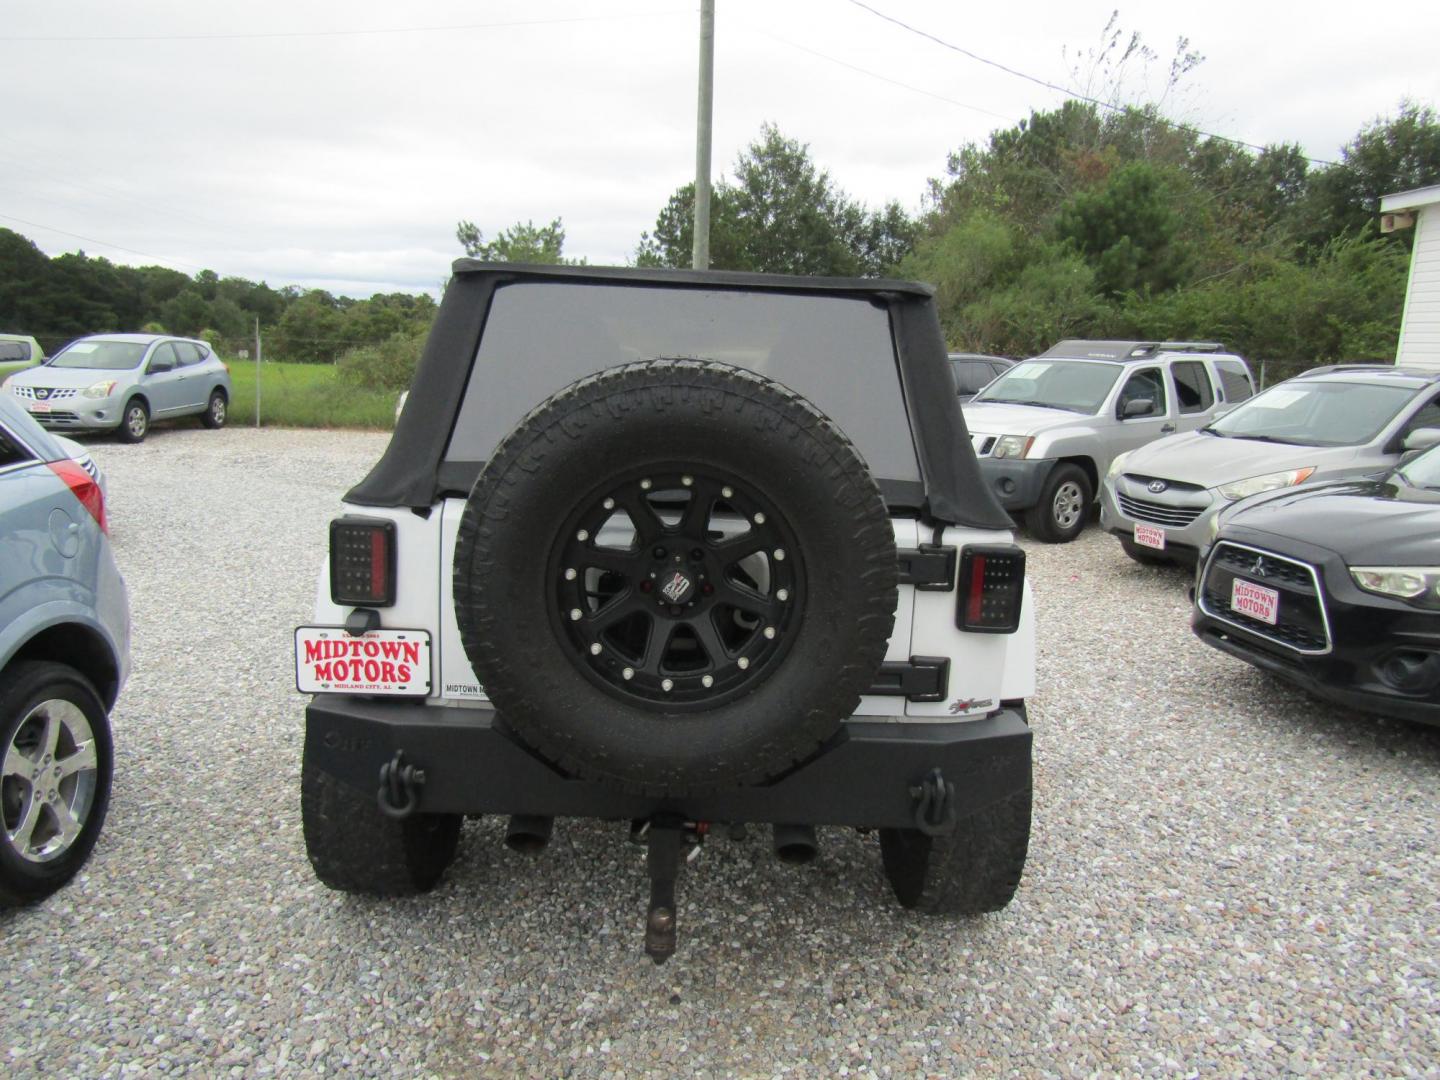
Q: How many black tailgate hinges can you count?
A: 2